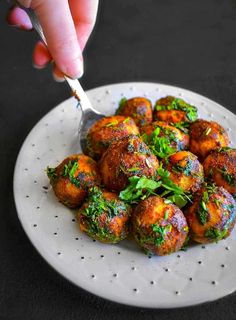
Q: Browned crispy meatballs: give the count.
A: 12